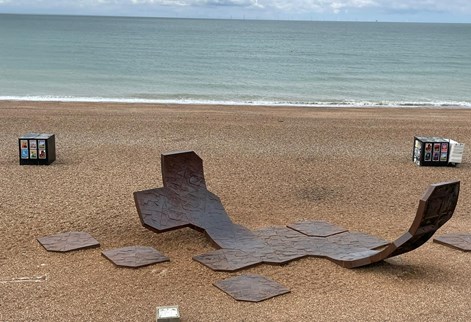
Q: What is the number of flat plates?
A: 5